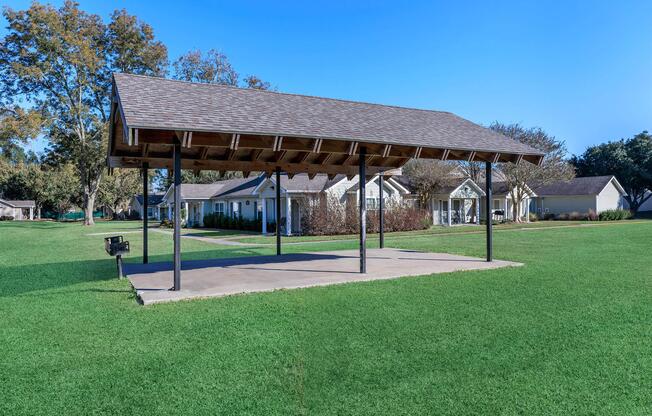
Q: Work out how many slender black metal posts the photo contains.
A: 6